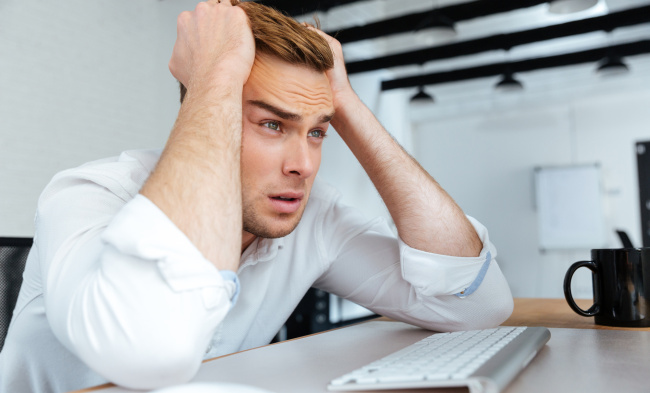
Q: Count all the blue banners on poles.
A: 0